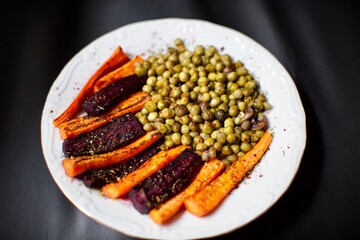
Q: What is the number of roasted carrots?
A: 7